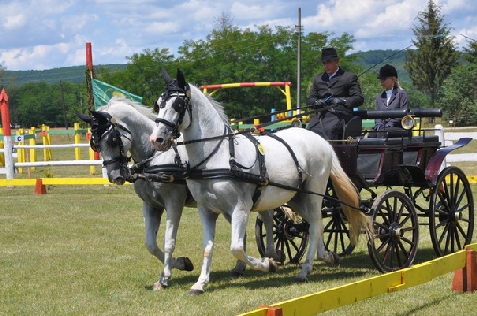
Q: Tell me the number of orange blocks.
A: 3